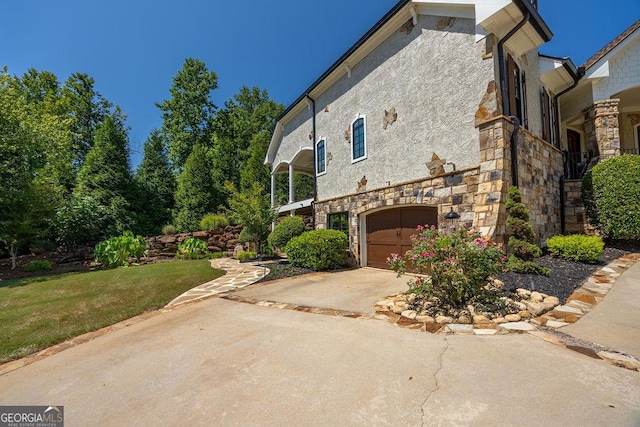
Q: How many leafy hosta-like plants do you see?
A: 2